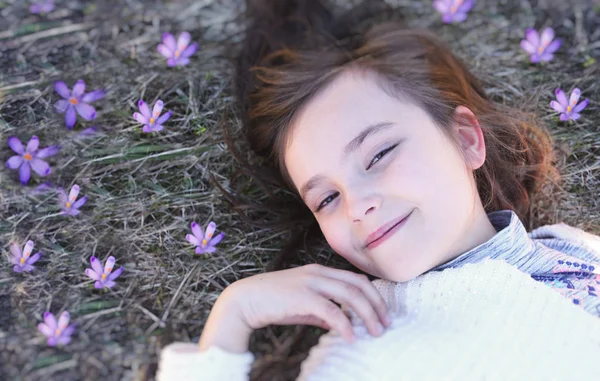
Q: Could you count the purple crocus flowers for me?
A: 13